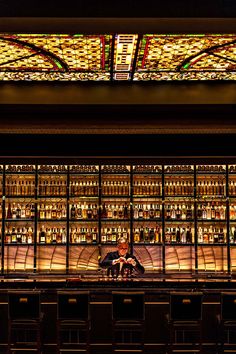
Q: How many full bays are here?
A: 7